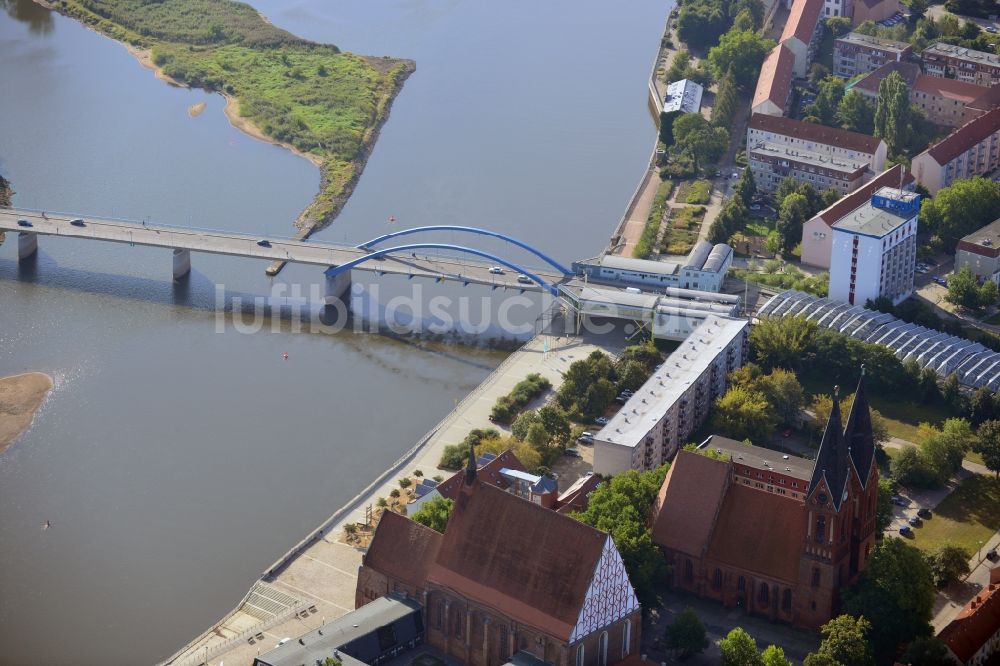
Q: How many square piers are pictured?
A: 3